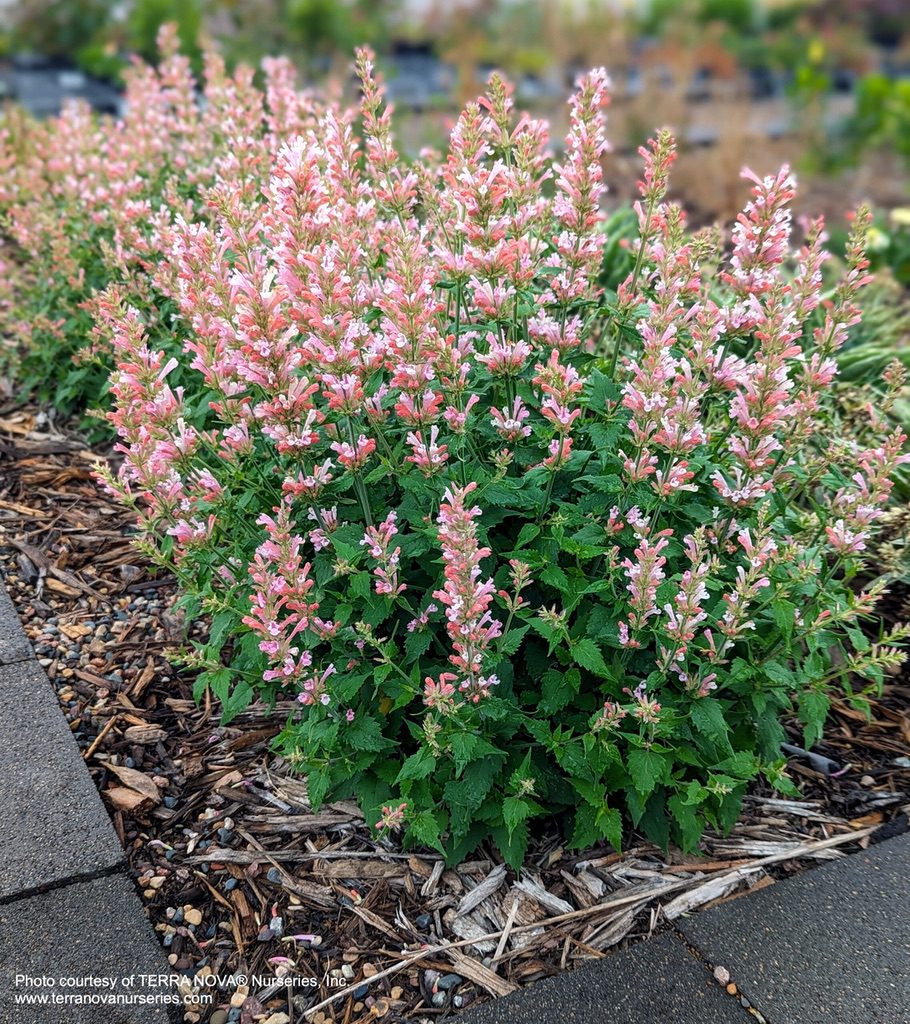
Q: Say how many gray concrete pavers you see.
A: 5